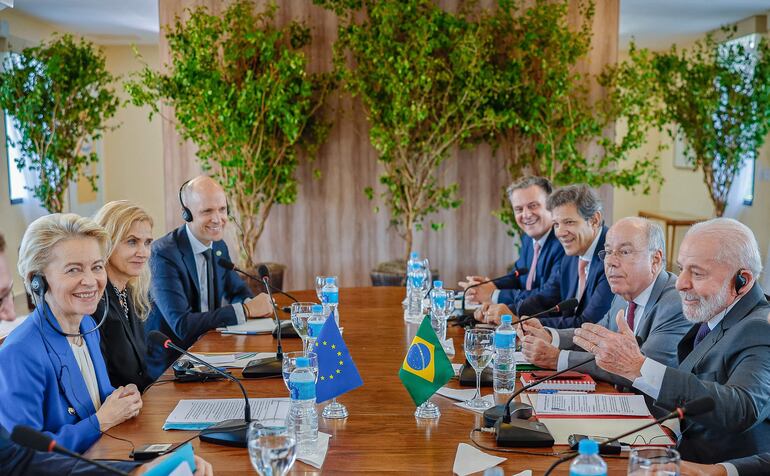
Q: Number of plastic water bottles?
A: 8